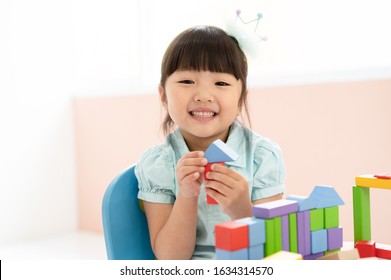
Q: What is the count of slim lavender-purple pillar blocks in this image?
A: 3